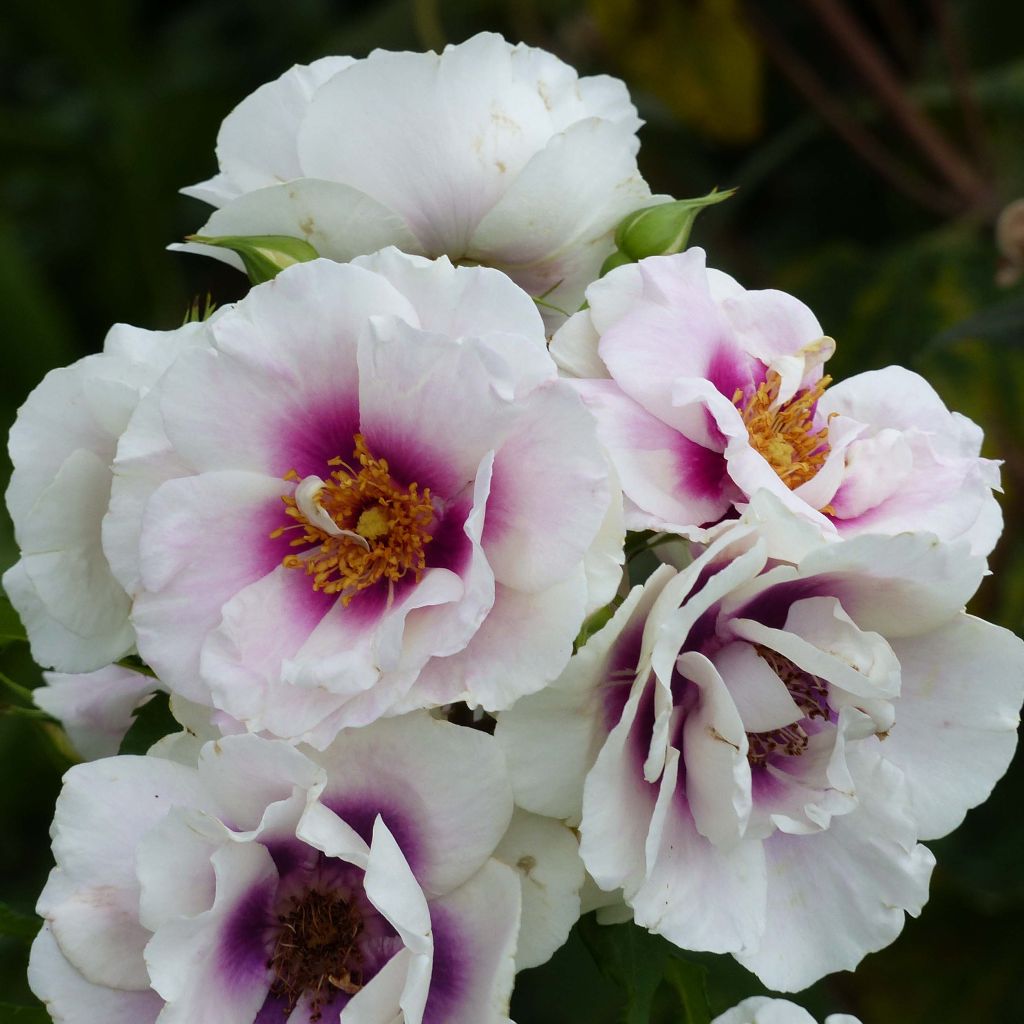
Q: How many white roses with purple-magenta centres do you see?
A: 4